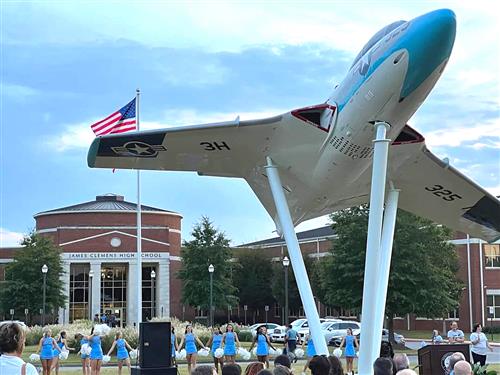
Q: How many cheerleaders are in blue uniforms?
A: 12